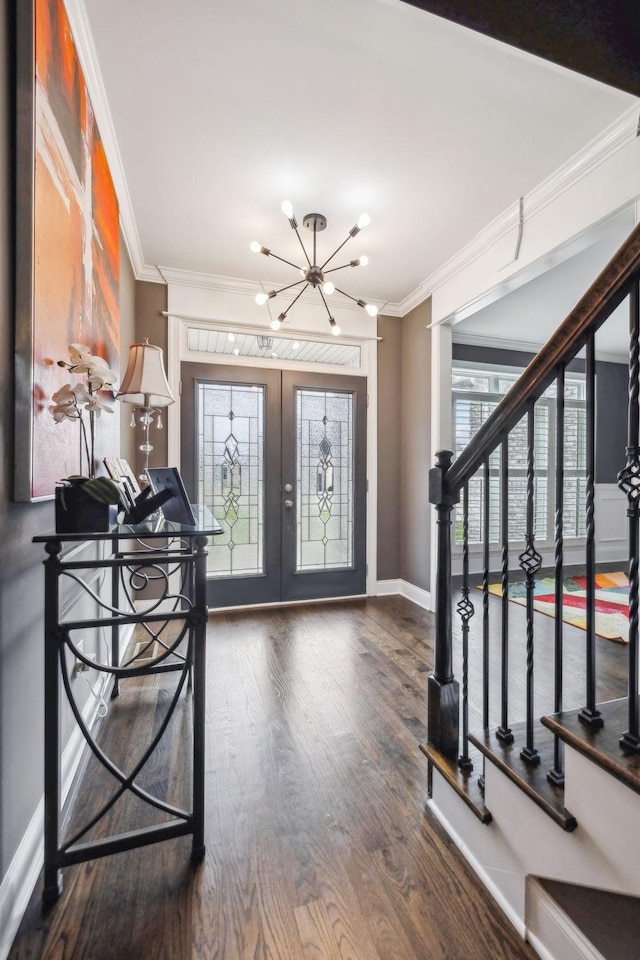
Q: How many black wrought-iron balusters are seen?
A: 7